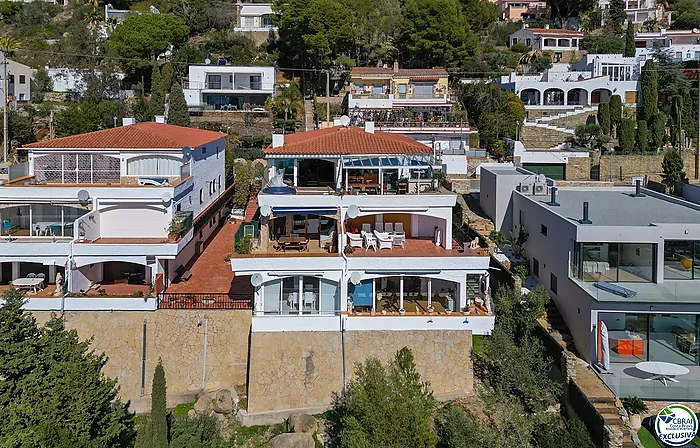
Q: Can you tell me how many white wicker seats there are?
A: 2